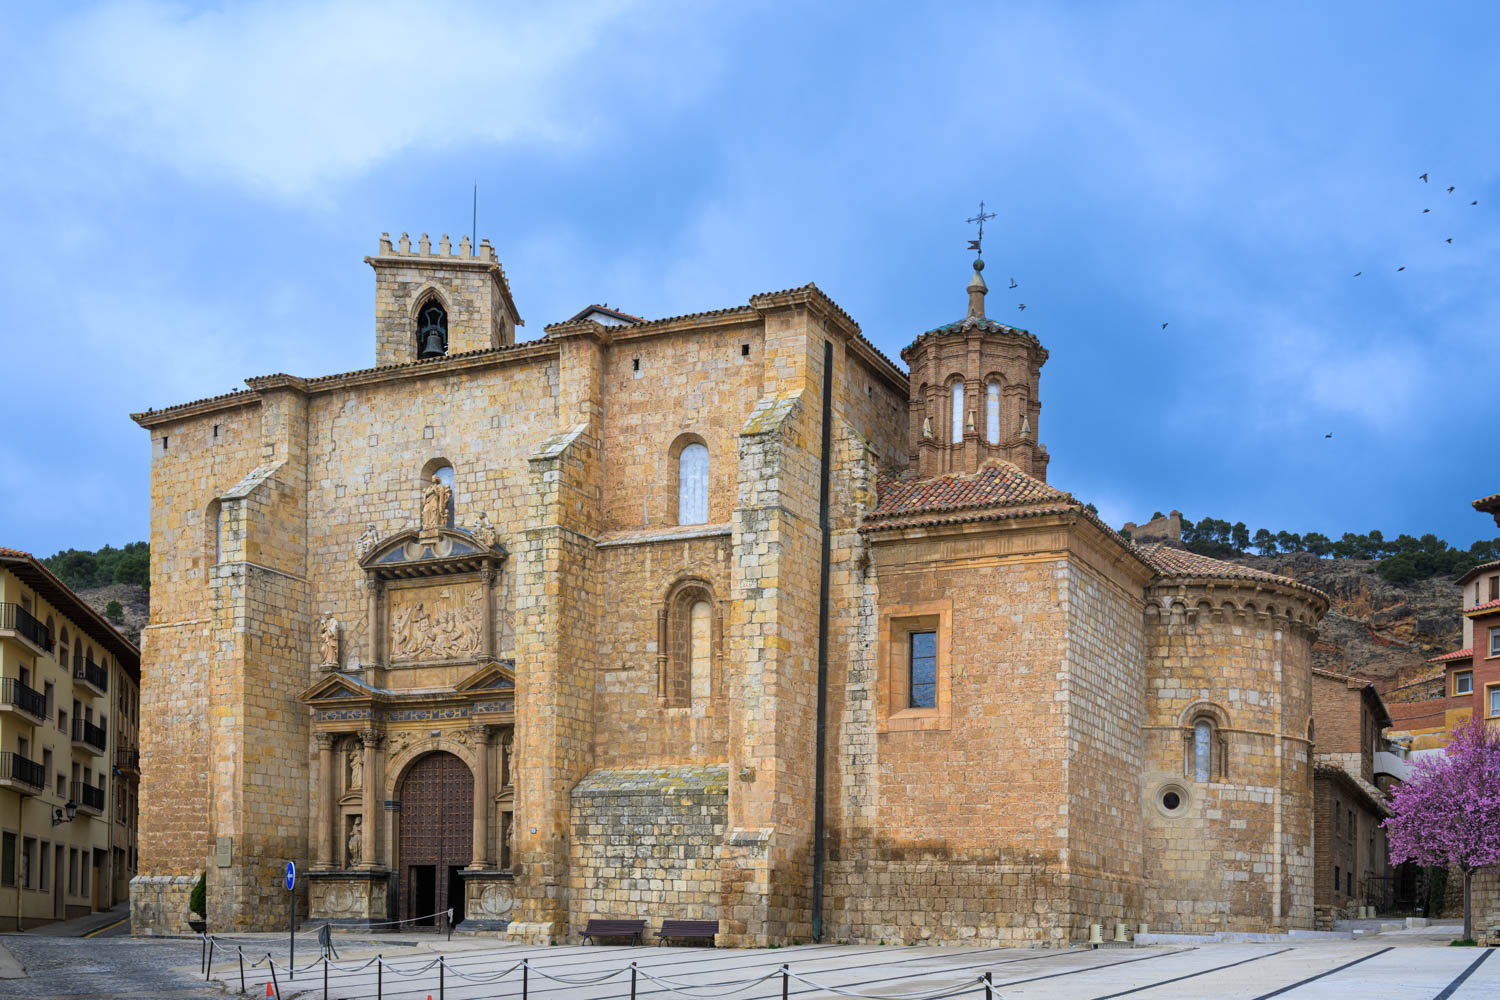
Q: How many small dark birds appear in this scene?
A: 11